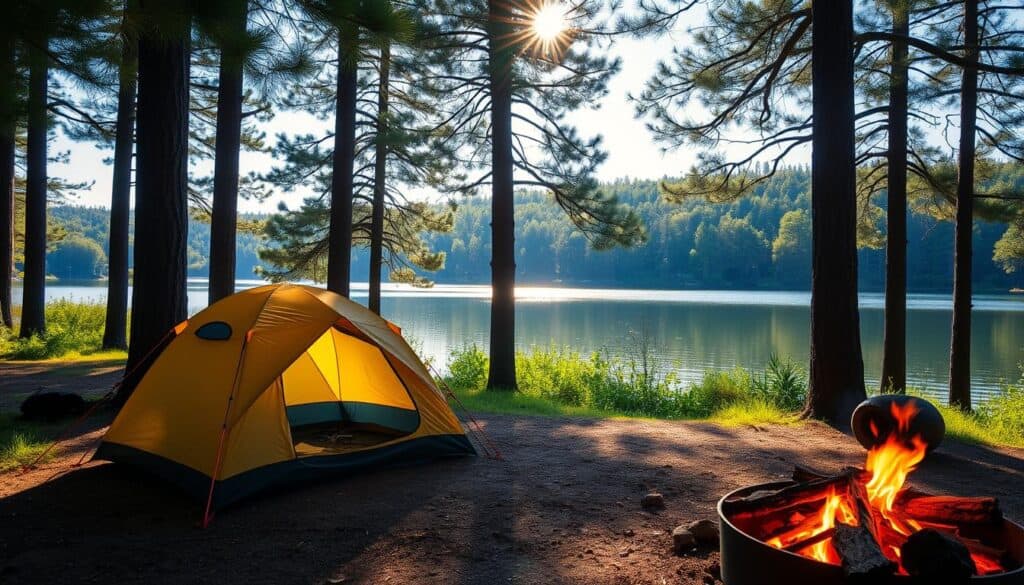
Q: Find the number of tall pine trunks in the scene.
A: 11